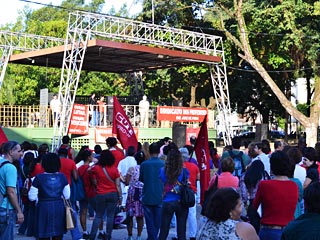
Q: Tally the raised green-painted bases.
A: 1